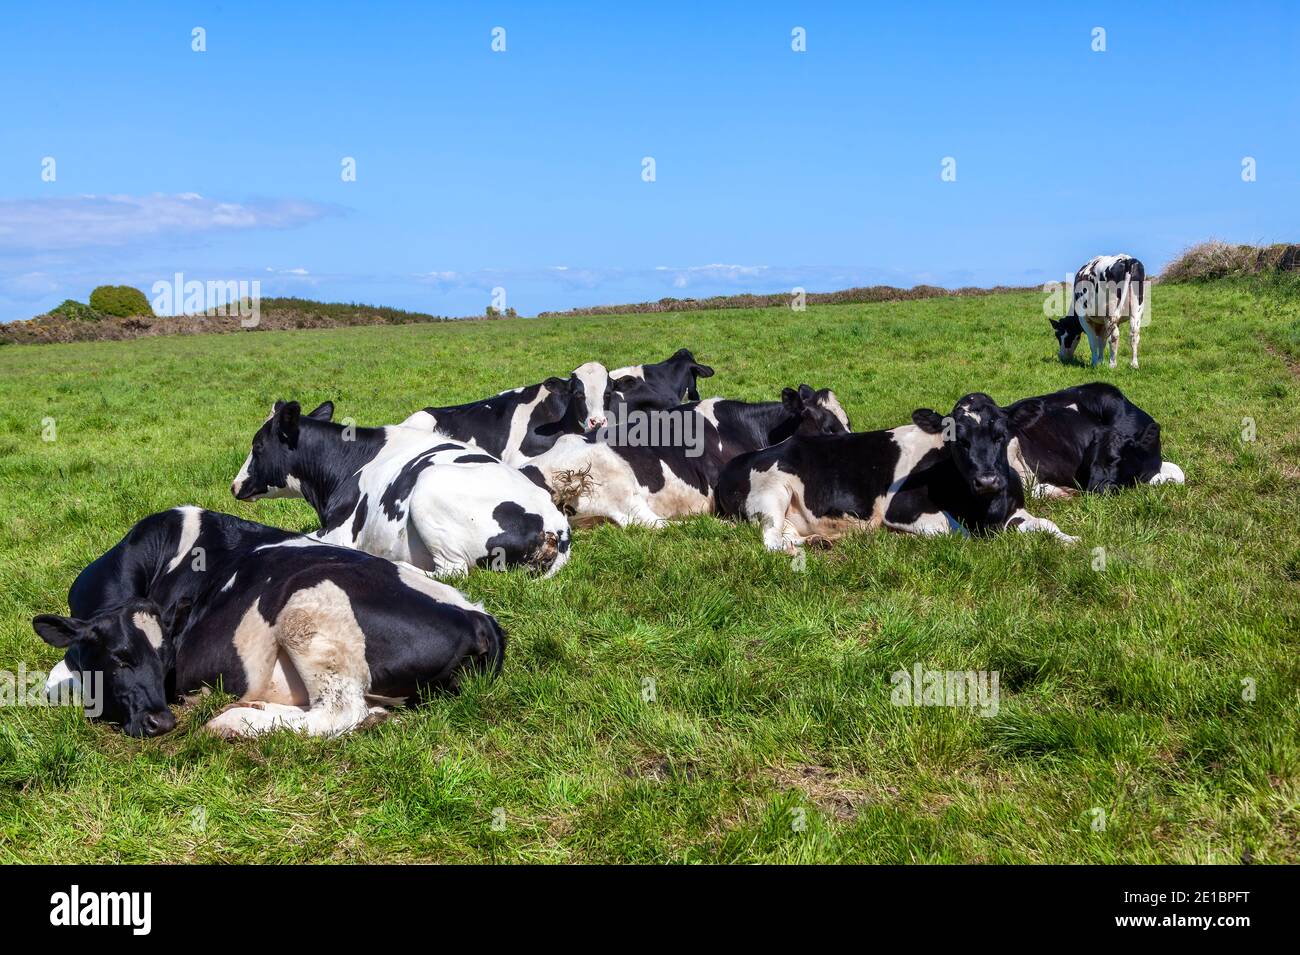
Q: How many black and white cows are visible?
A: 8